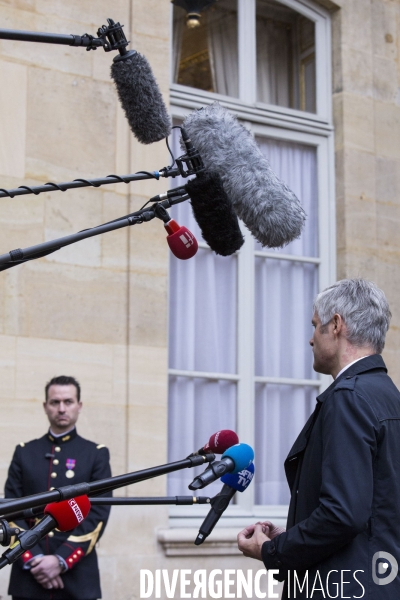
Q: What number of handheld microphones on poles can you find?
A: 5